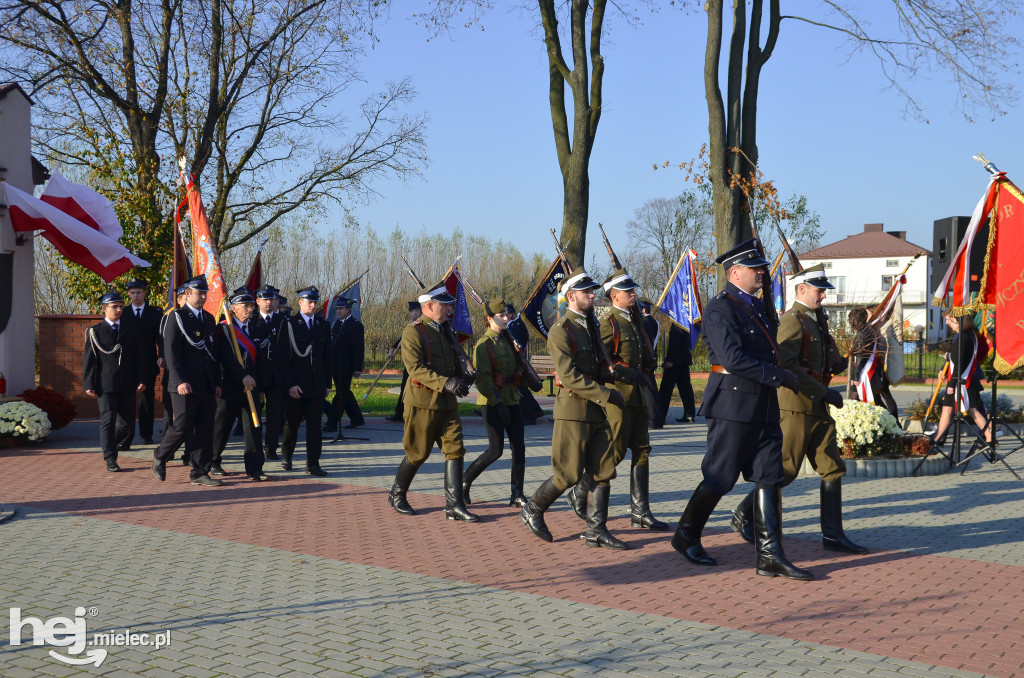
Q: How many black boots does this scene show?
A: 12